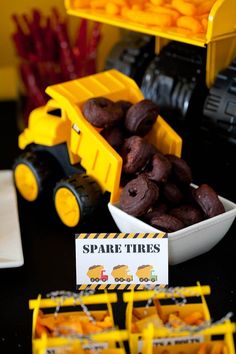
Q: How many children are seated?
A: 0